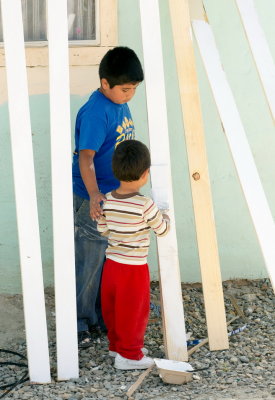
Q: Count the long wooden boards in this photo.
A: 6